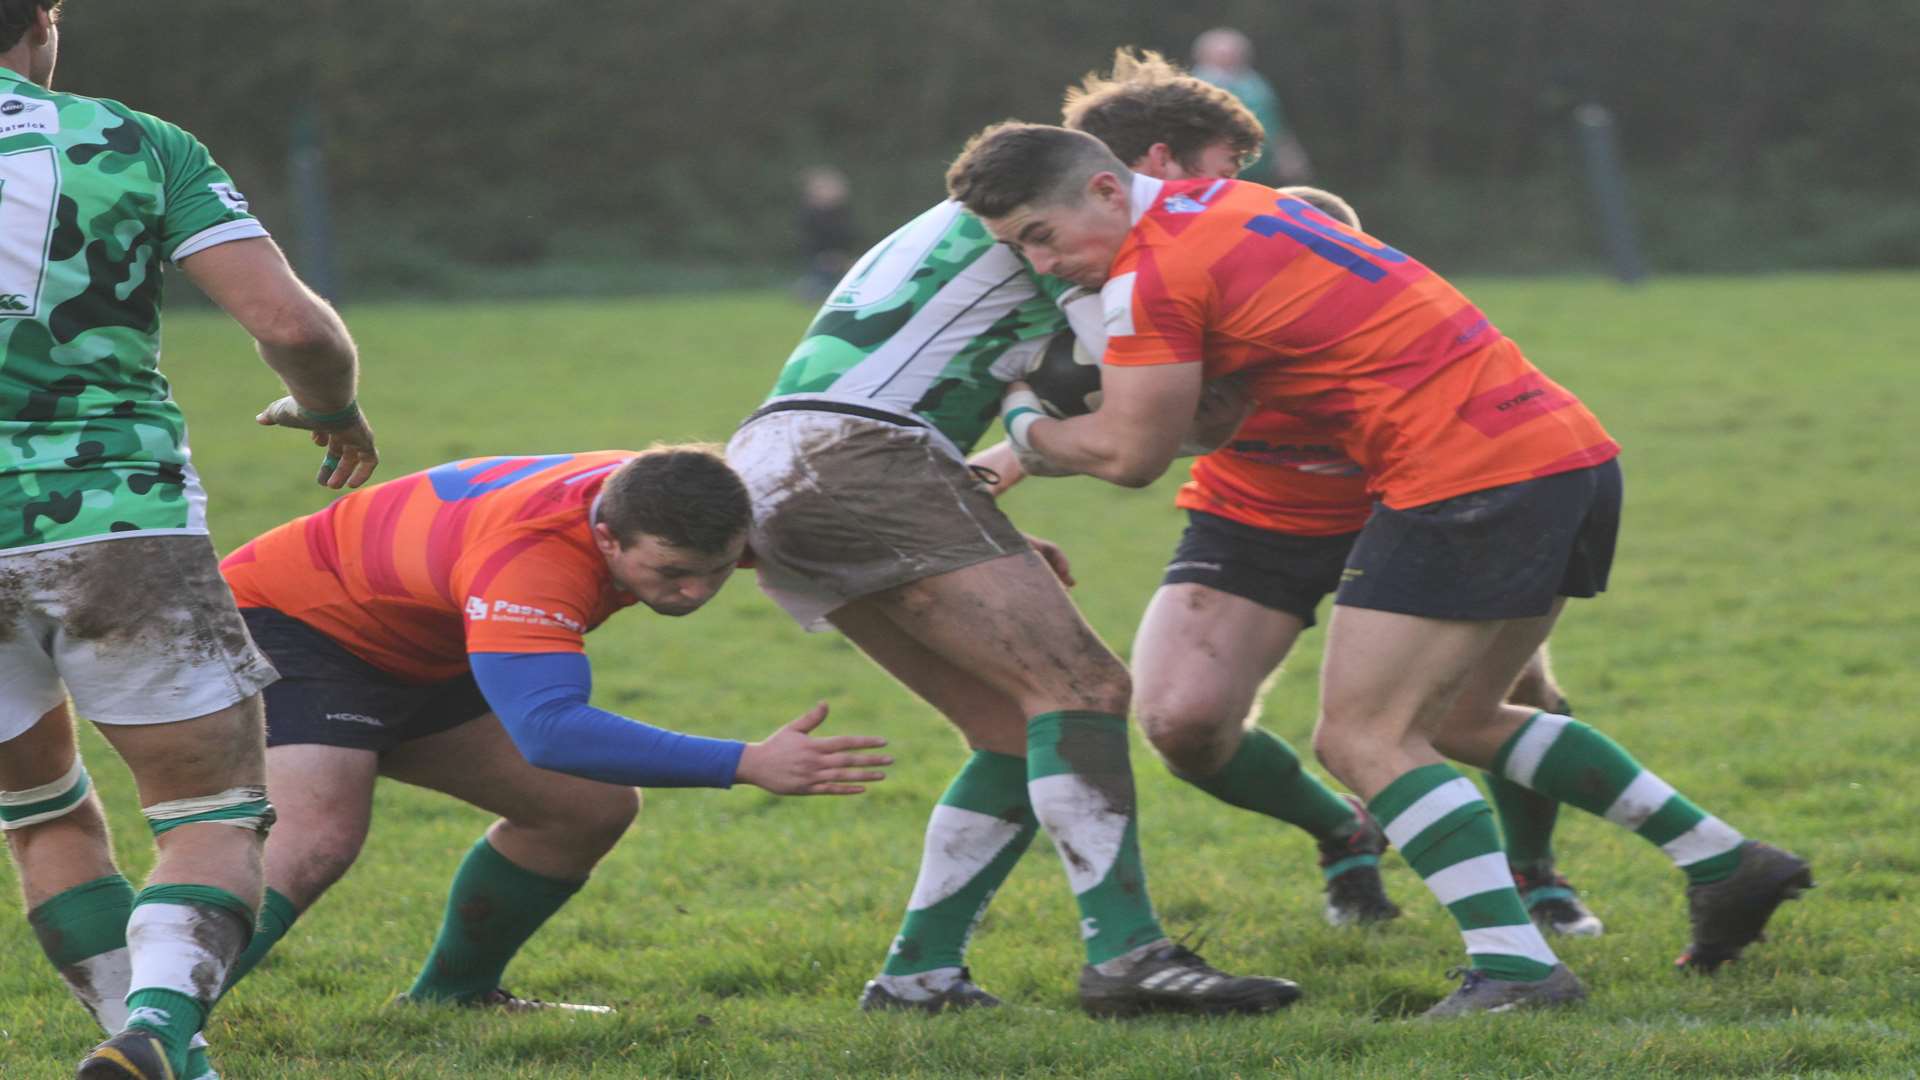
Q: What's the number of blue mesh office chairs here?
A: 0